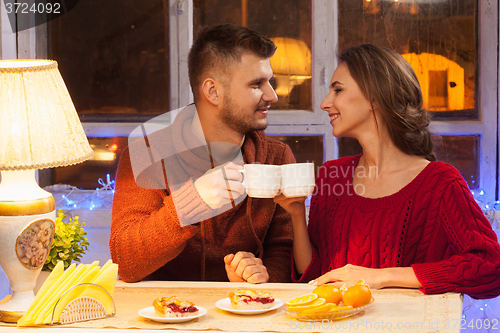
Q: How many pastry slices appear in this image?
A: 2